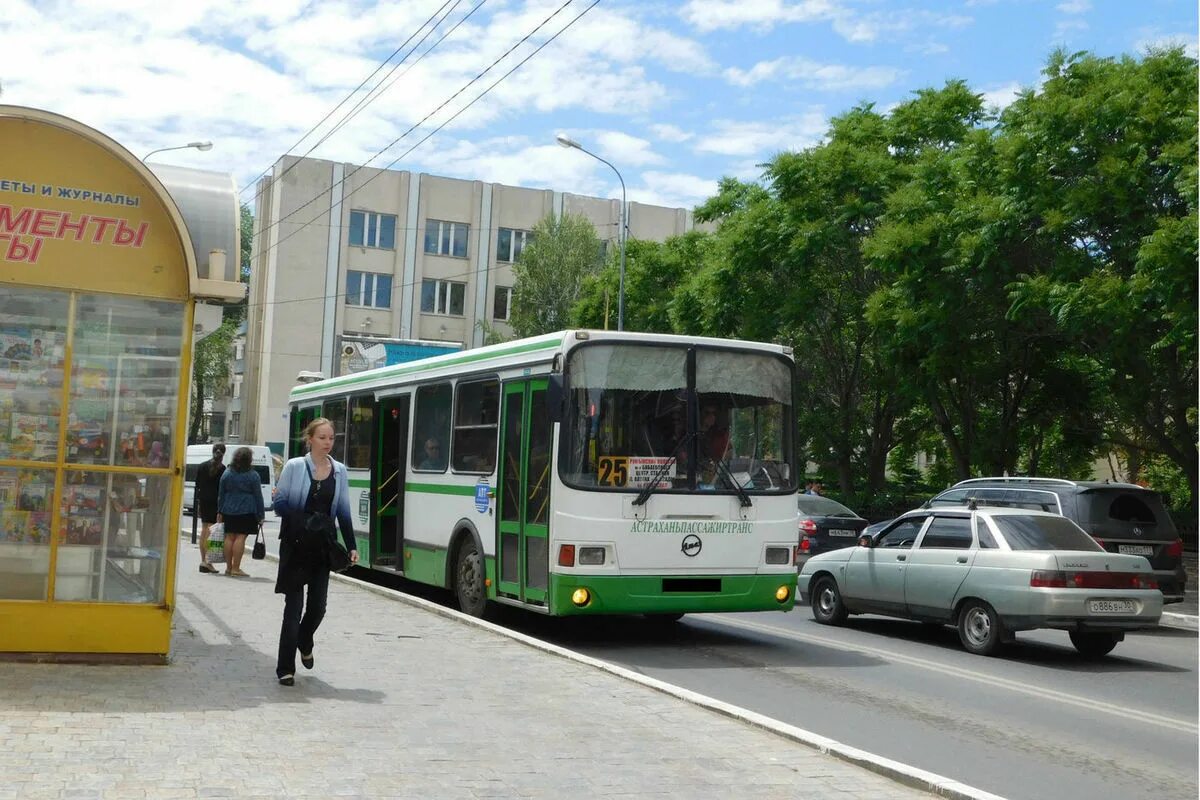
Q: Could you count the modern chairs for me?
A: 0